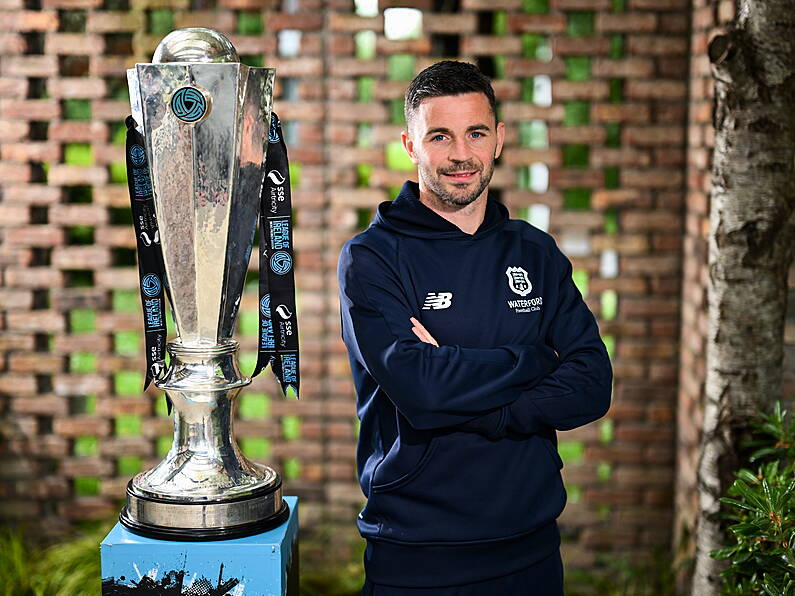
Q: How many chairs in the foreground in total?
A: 0